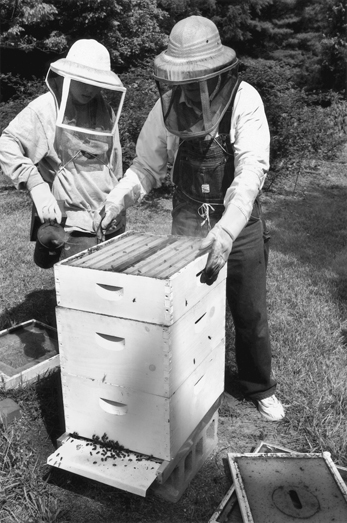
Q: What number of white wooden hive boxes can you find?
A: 3